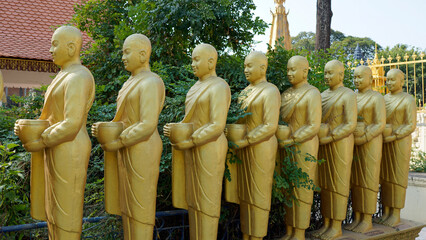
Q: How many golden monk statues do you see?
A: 8